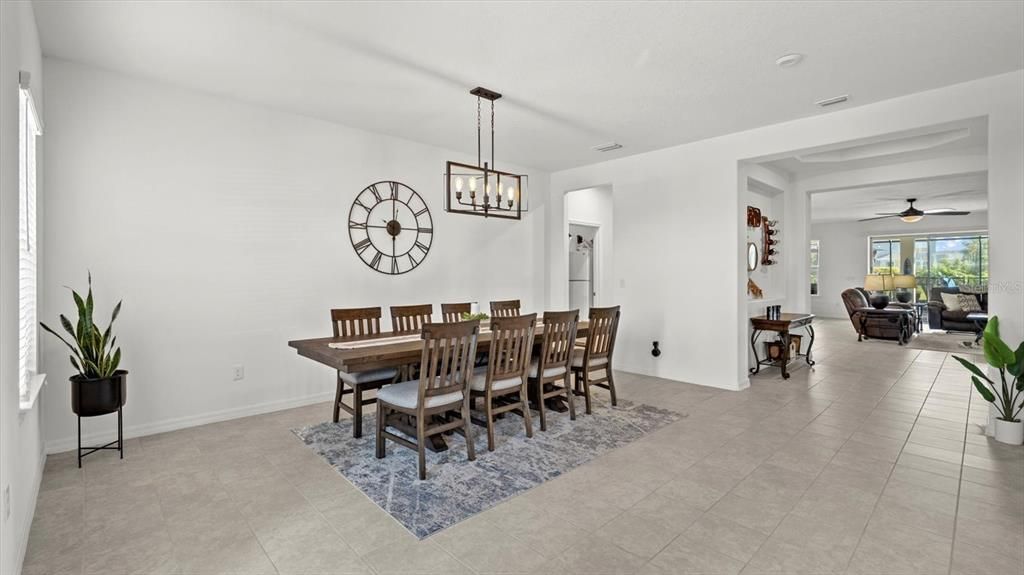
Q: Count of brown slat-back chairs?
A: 8